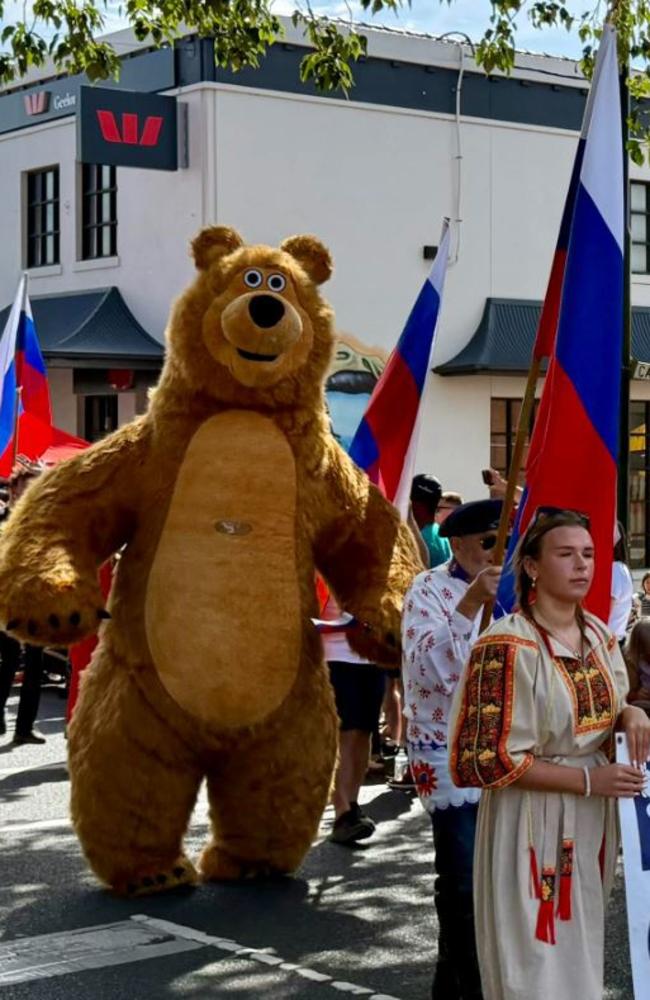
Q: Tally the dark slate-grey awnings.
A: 2